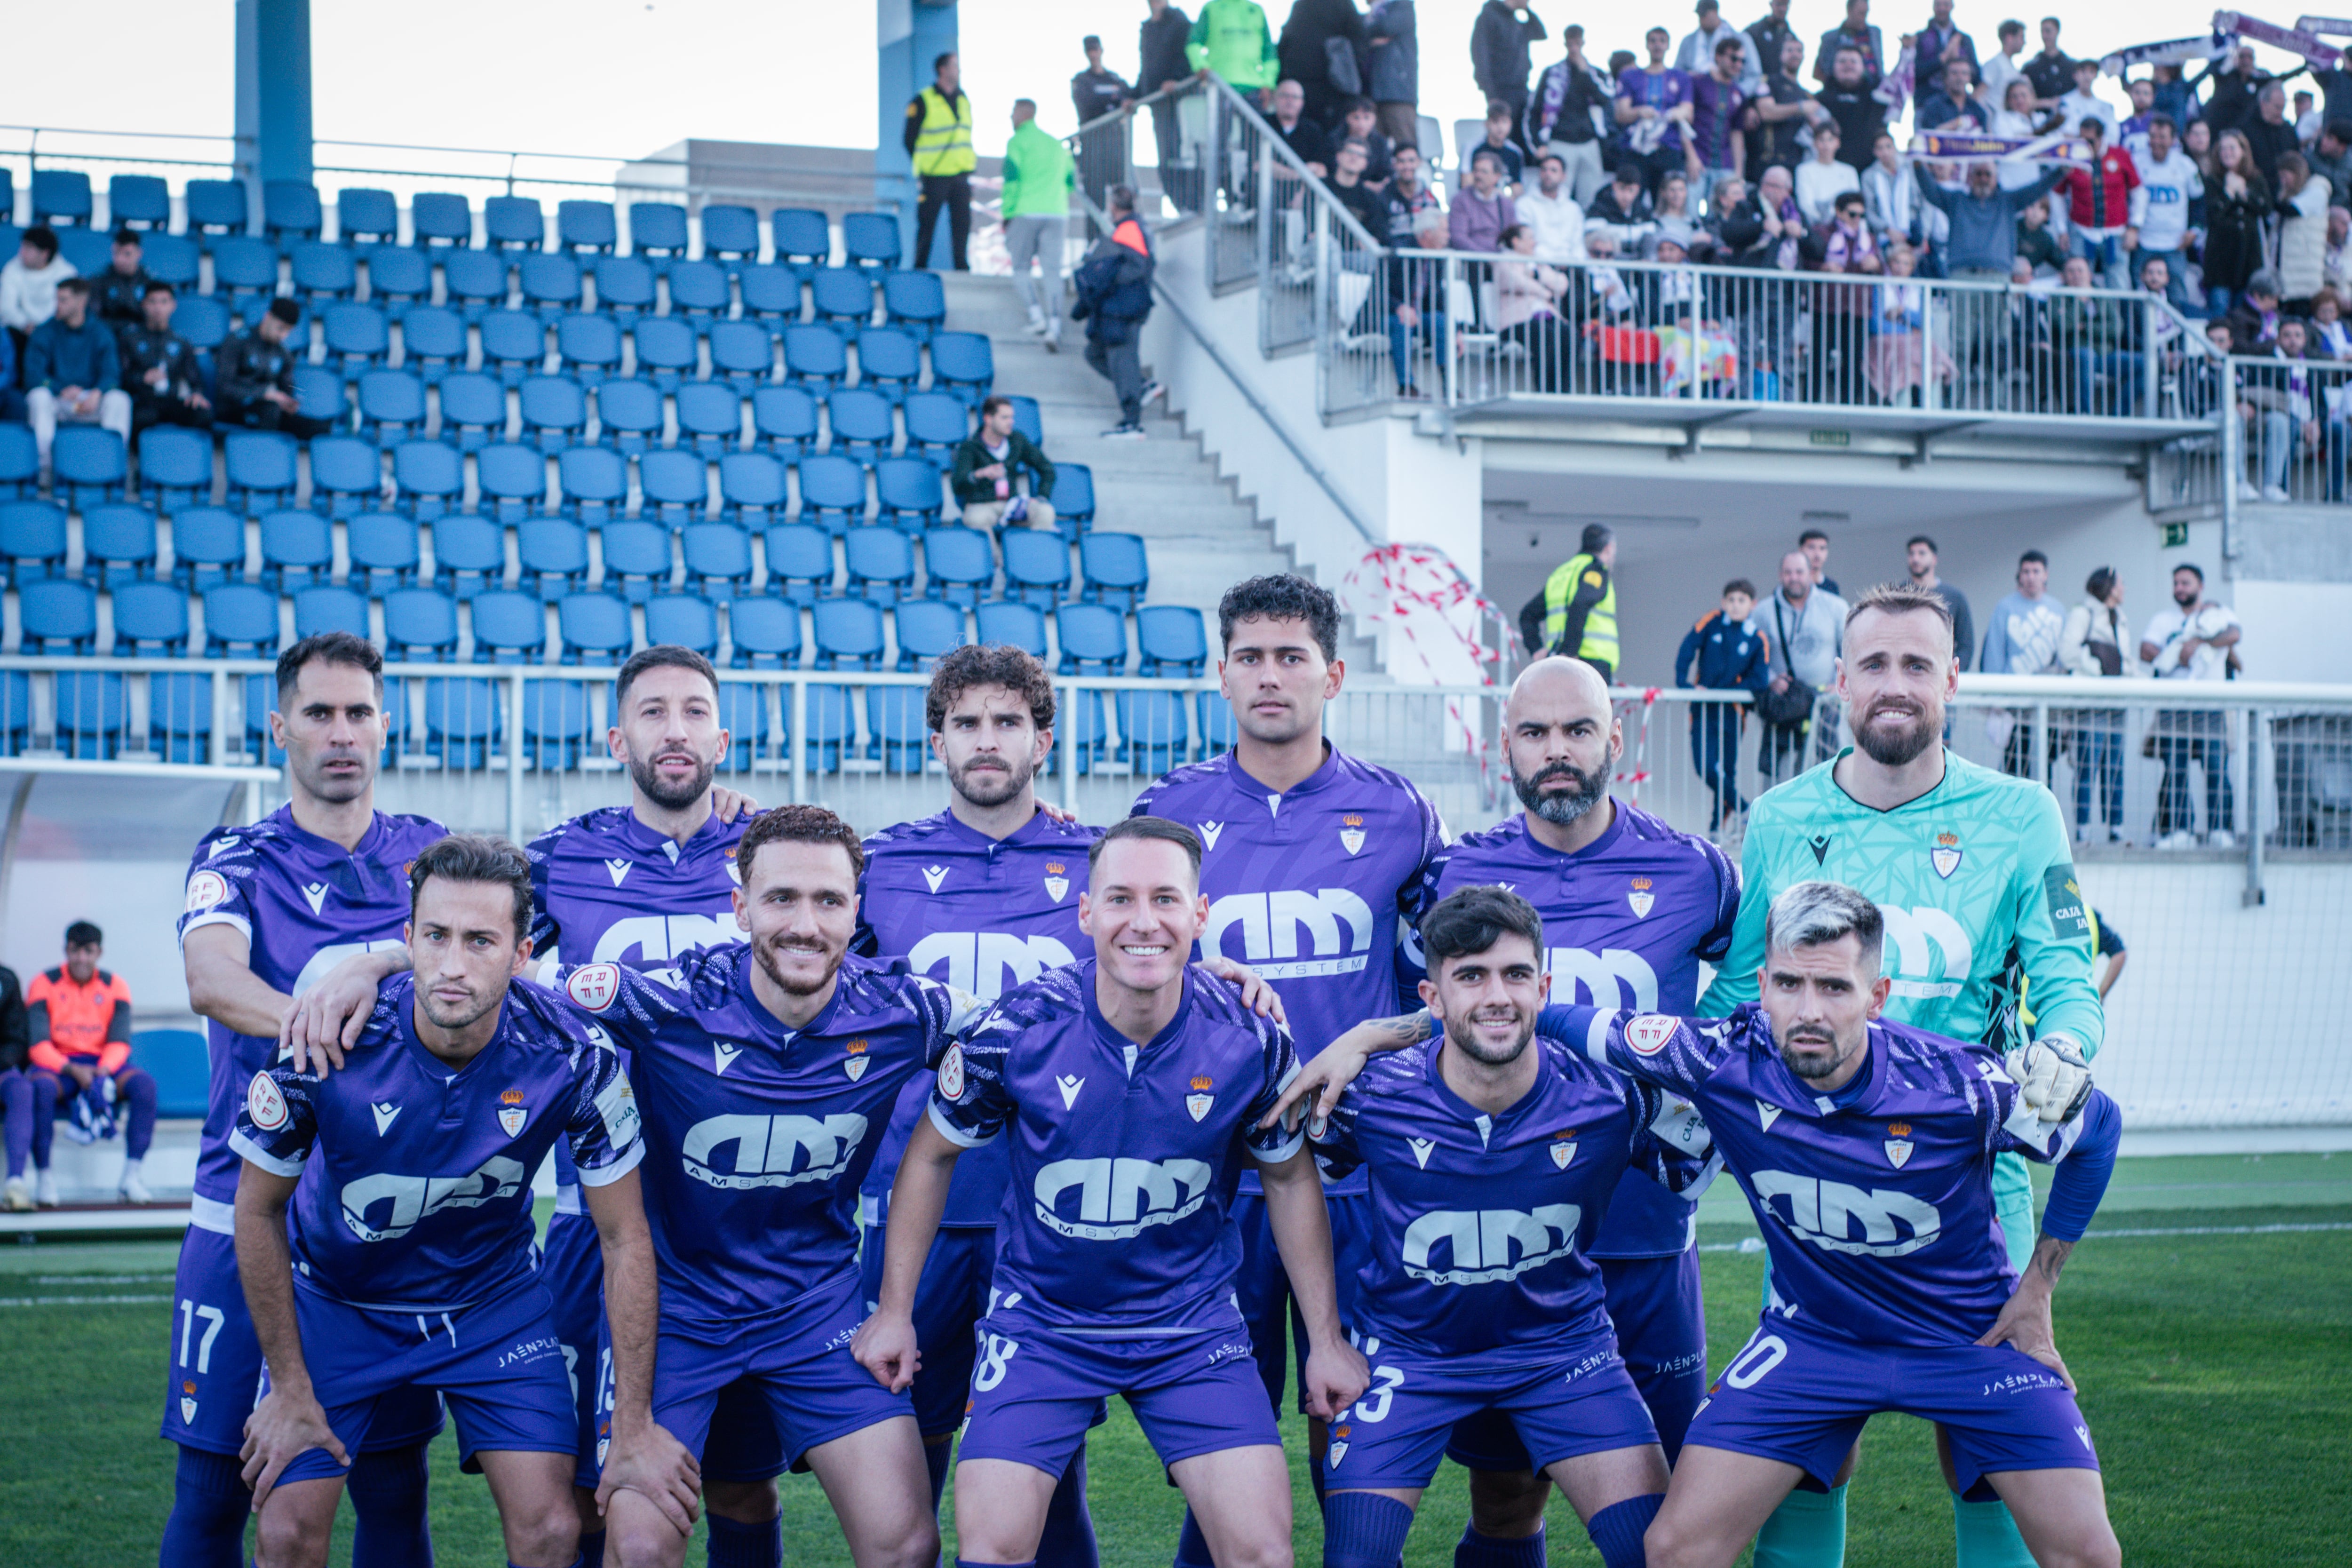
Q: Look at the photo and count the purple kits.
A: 10